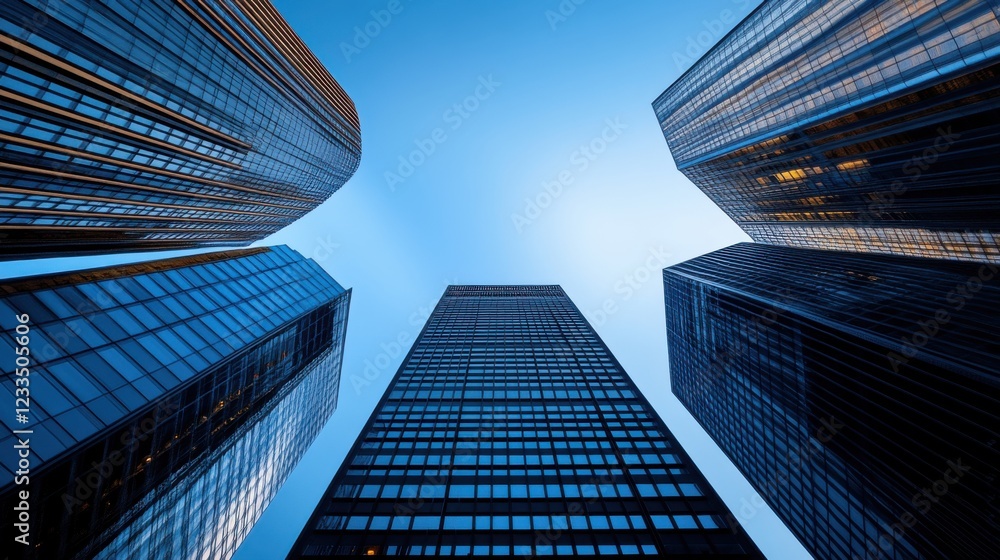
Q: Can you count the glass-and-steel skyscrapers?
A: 5